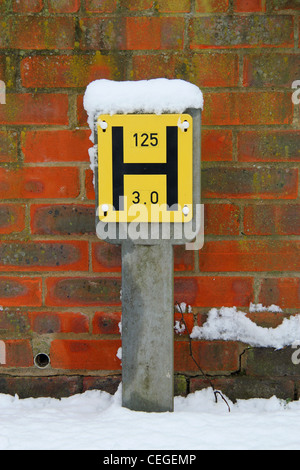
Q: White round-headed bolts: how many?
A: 4